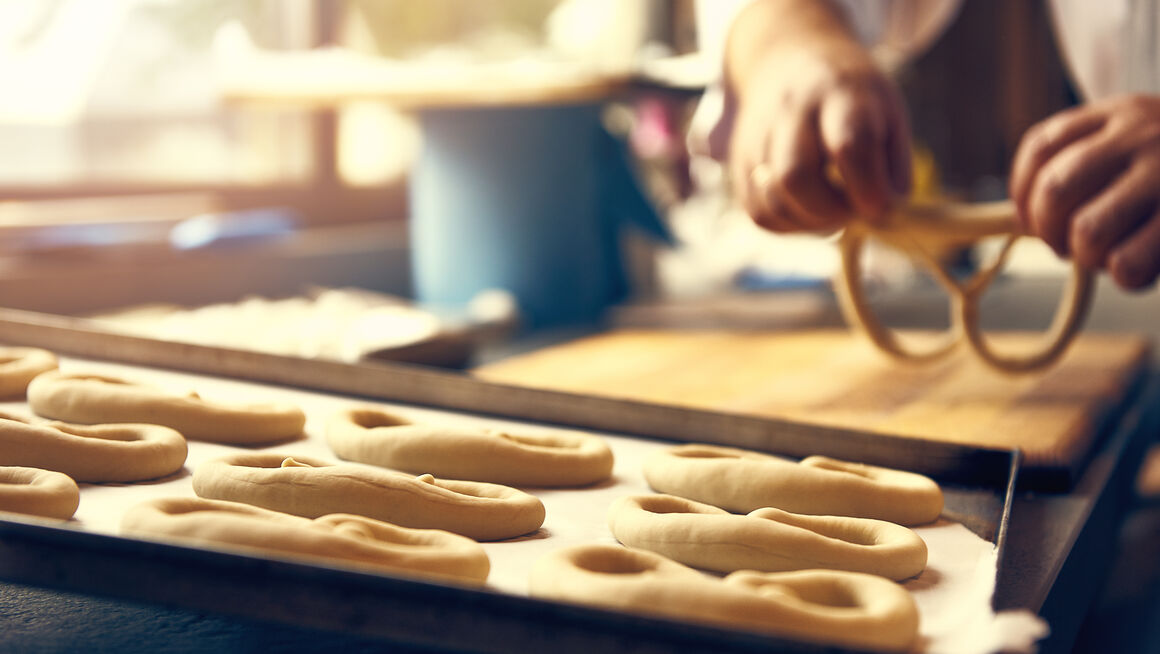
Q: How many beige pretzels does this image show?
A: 11